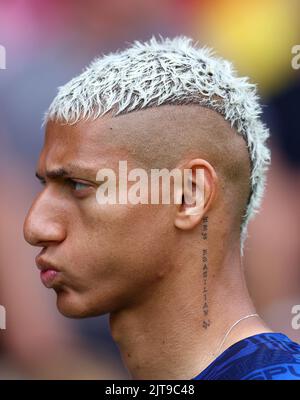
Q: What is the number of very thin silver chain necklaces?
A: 1